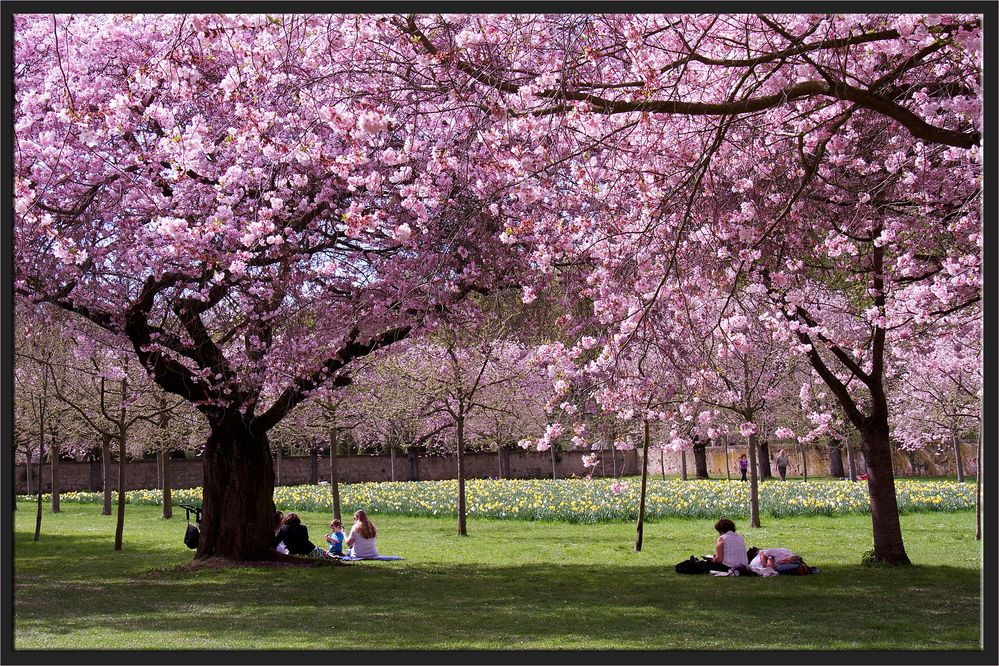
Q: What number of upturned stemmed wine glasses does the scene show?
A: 0